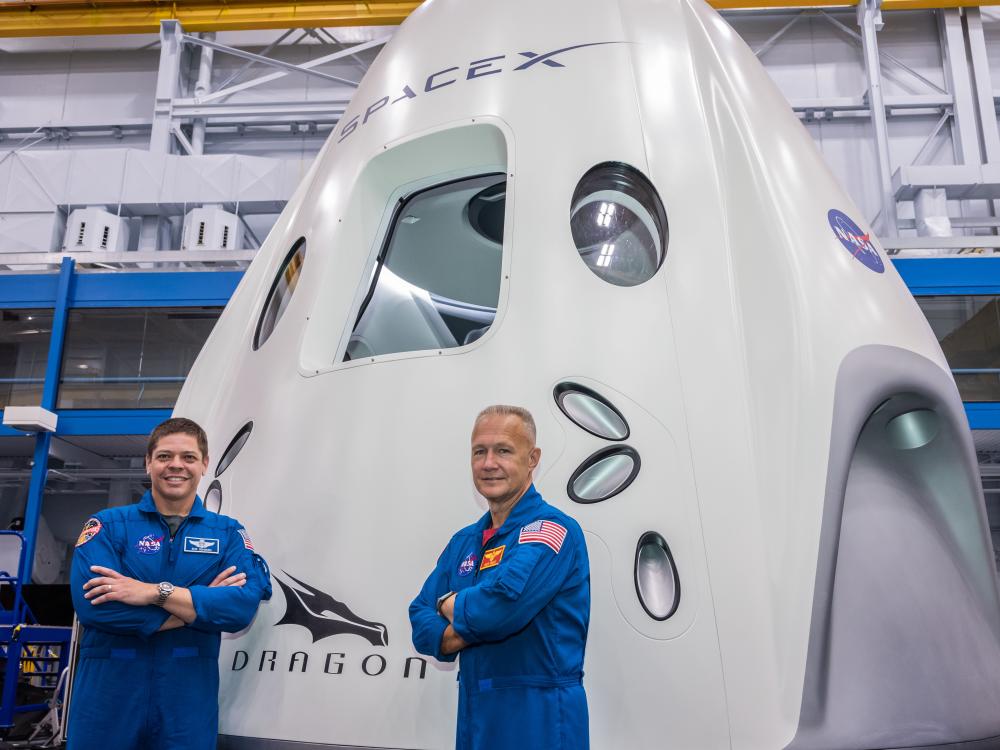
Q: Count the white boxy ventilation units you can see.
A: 2